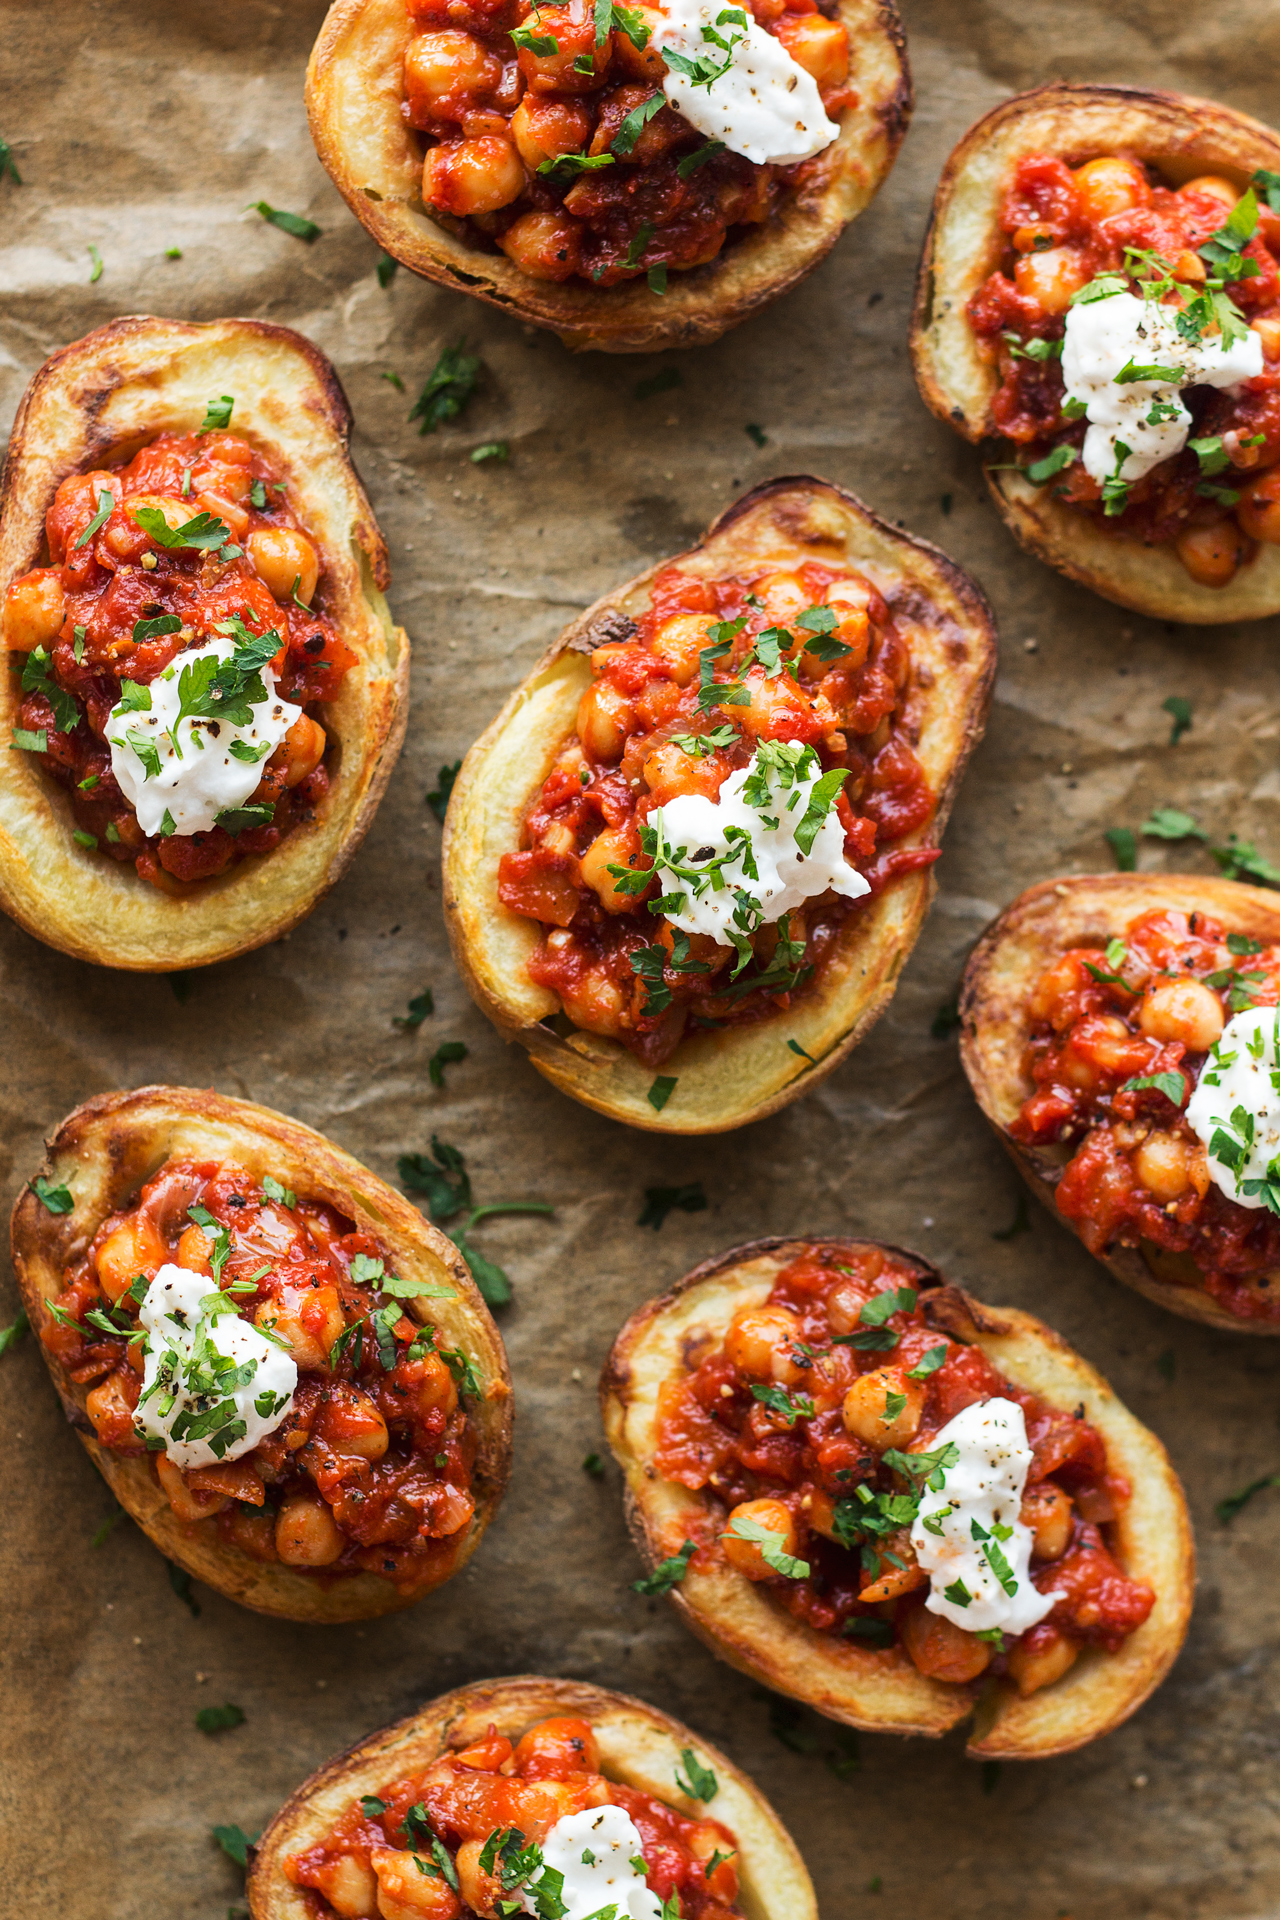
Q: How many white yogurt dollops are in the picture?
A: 8